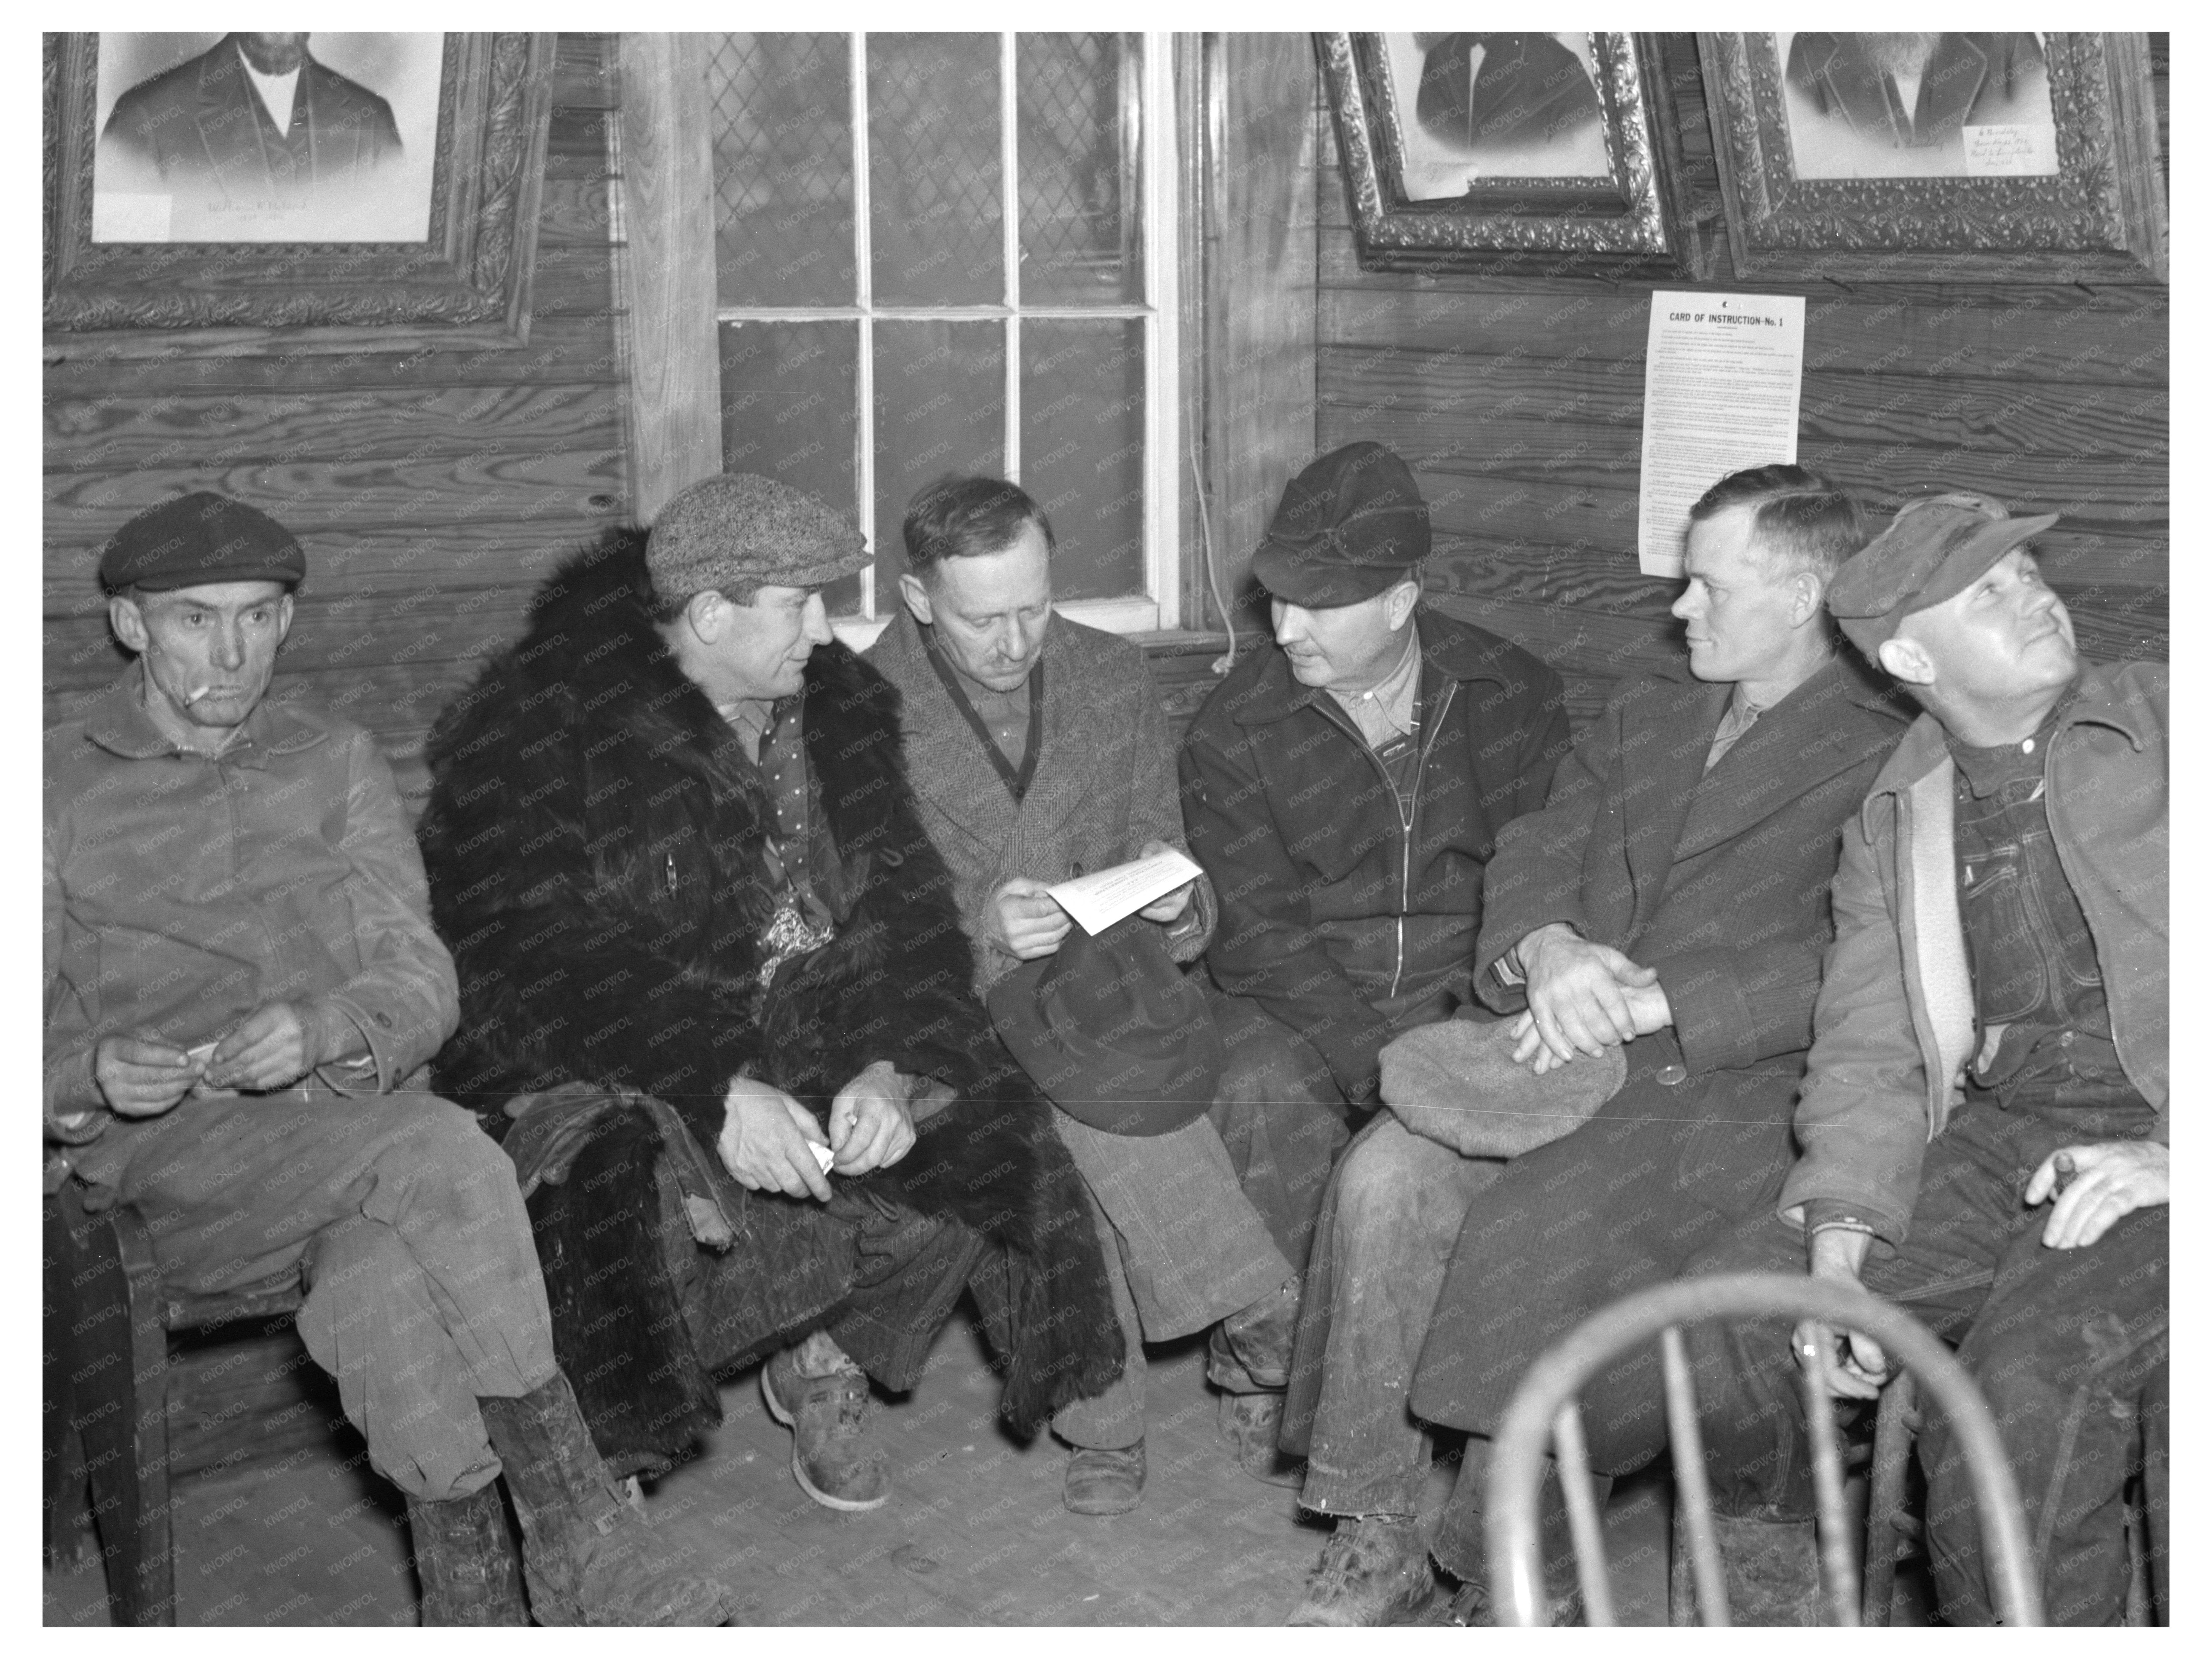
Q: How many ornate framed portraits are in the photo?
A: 3